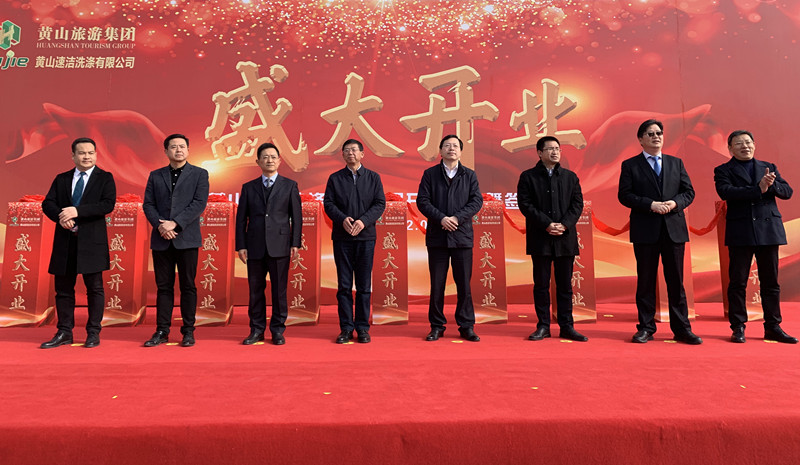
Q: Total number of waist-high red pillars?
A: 9